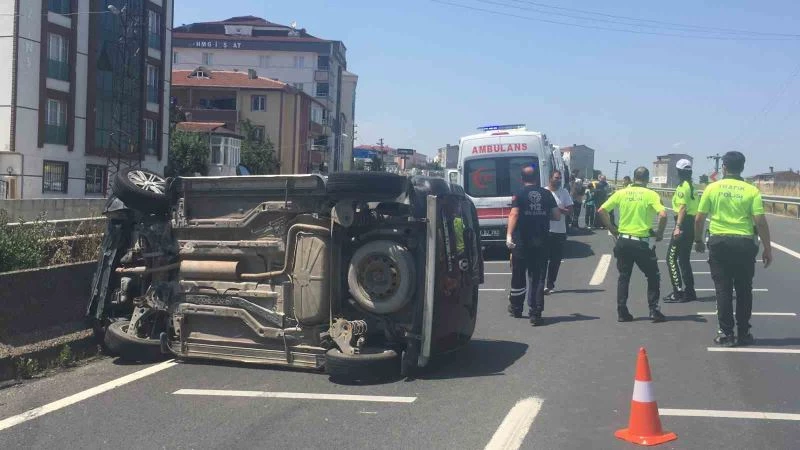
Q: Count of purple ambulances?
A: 0